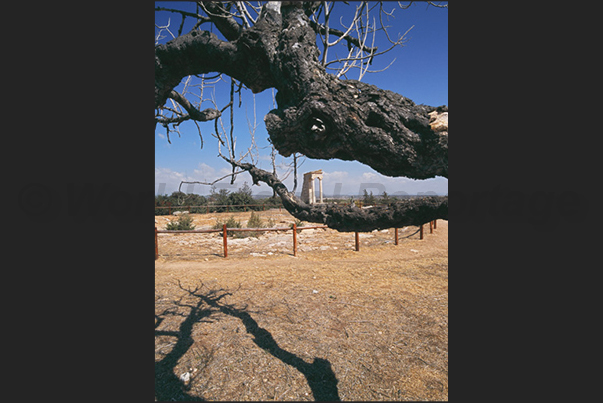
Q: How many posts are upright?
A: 8